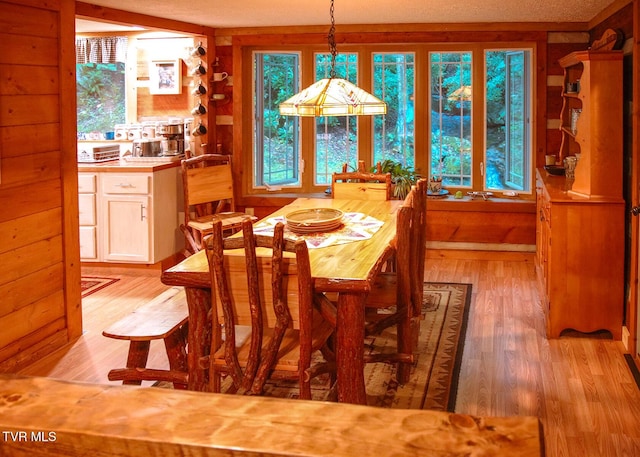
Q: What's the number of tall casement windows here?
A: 5